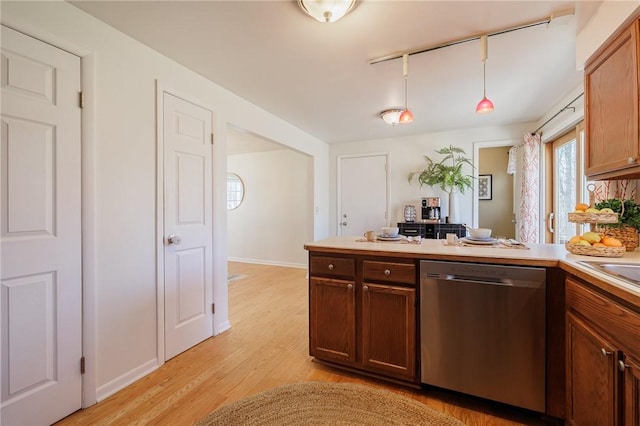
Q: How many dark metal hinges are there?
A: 4